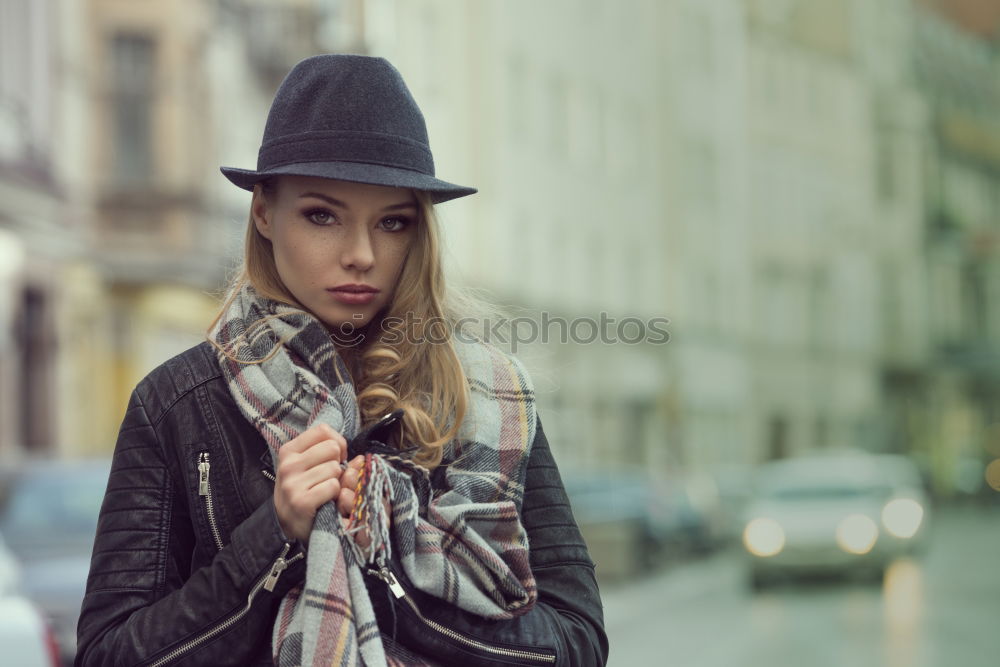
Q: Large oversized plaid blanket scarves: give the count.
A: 1